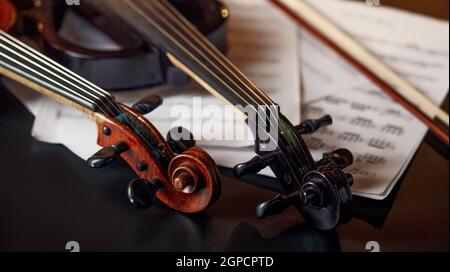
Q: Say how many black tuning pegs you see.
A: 8